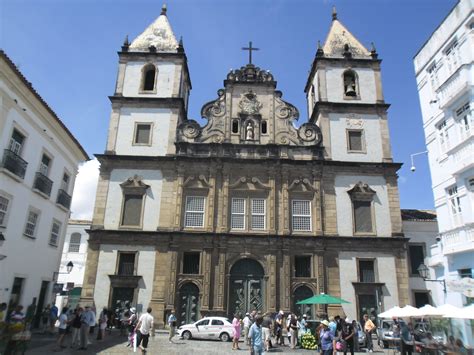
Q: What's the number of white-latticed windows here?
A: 4